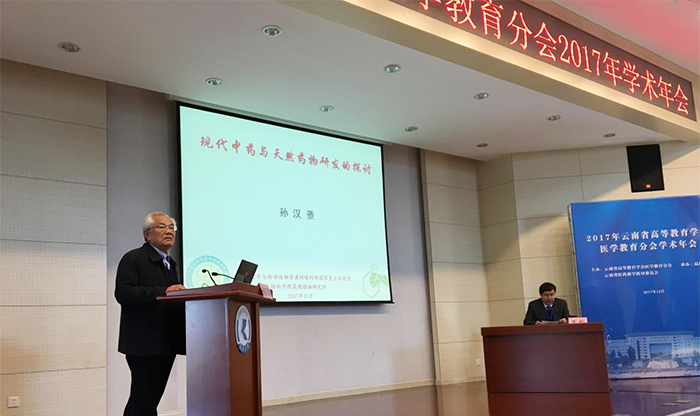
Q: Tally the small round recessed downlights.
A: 10